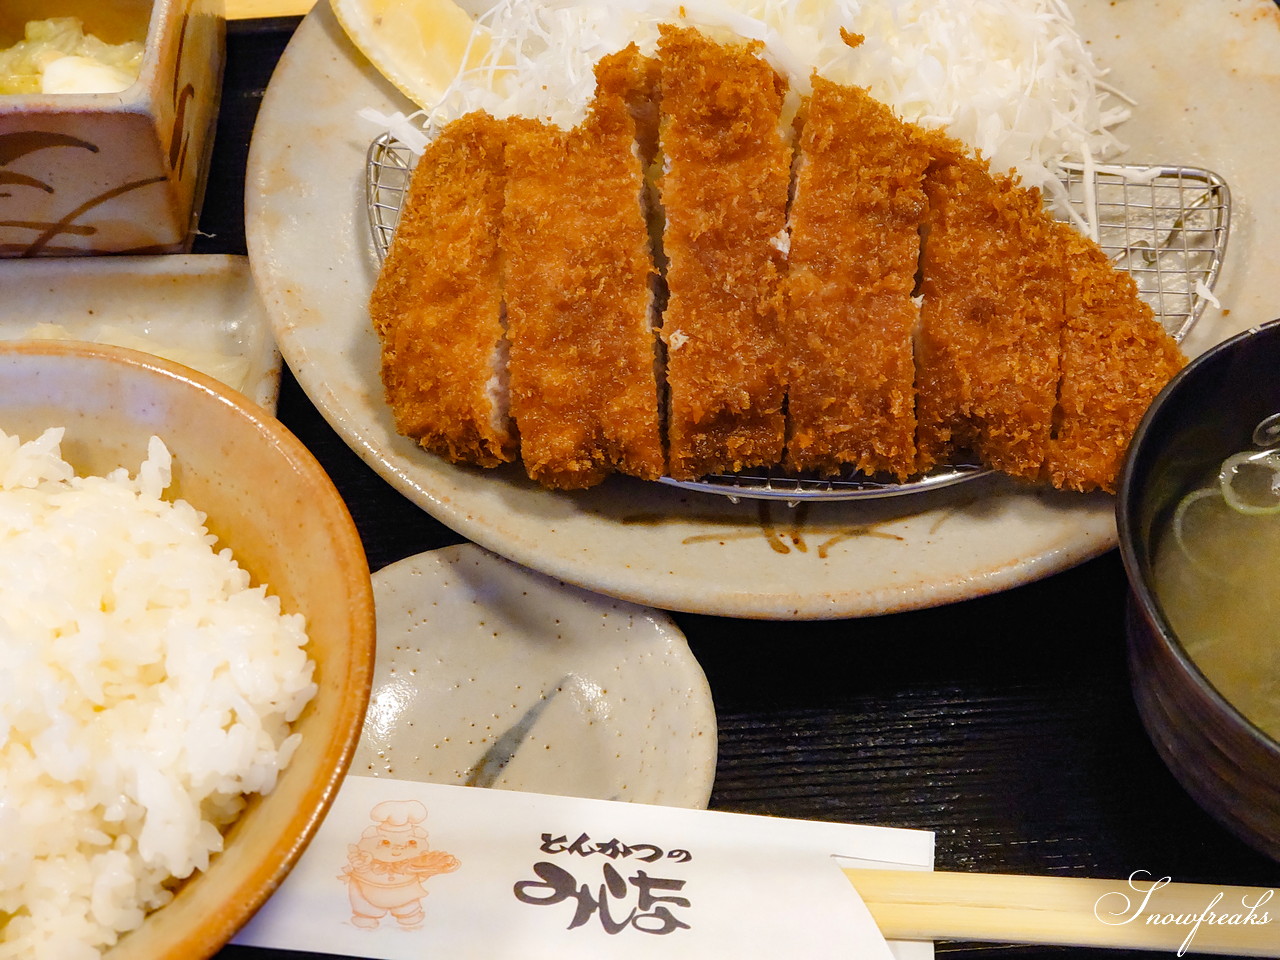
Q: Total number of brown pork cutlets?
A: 6